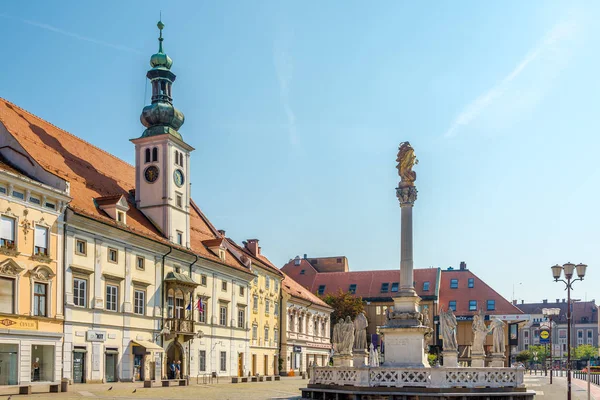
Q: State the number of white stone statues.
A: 6